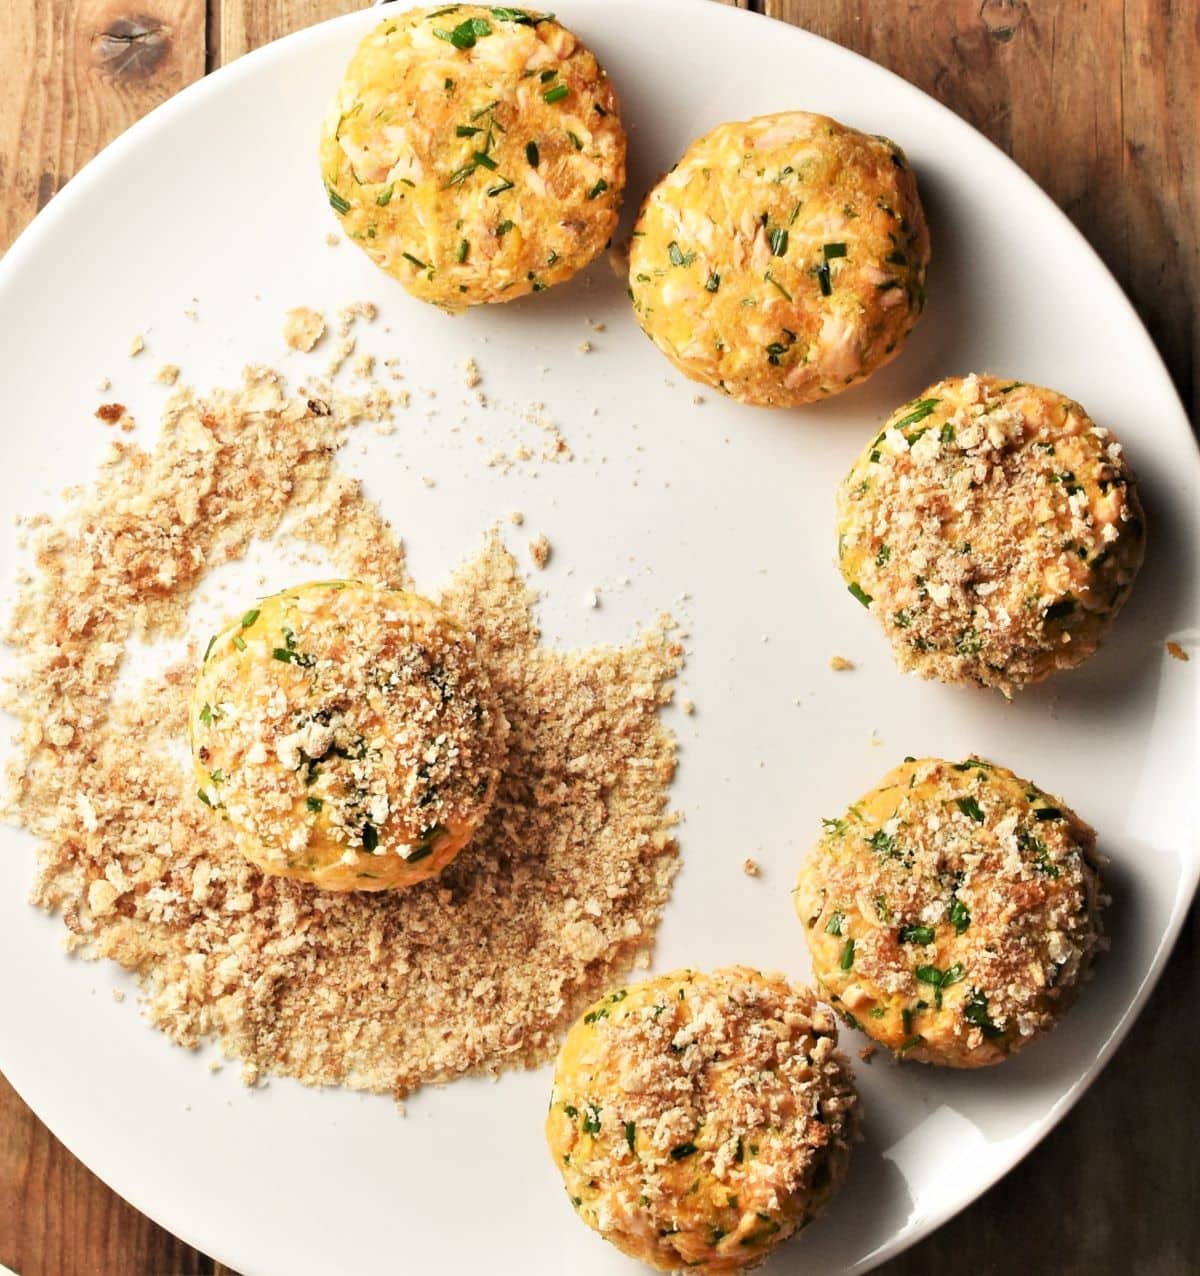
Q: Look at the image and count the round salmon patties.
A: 6